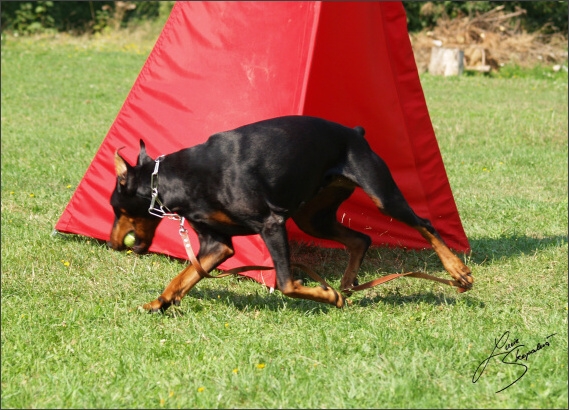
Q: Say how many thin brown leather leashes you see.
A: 1